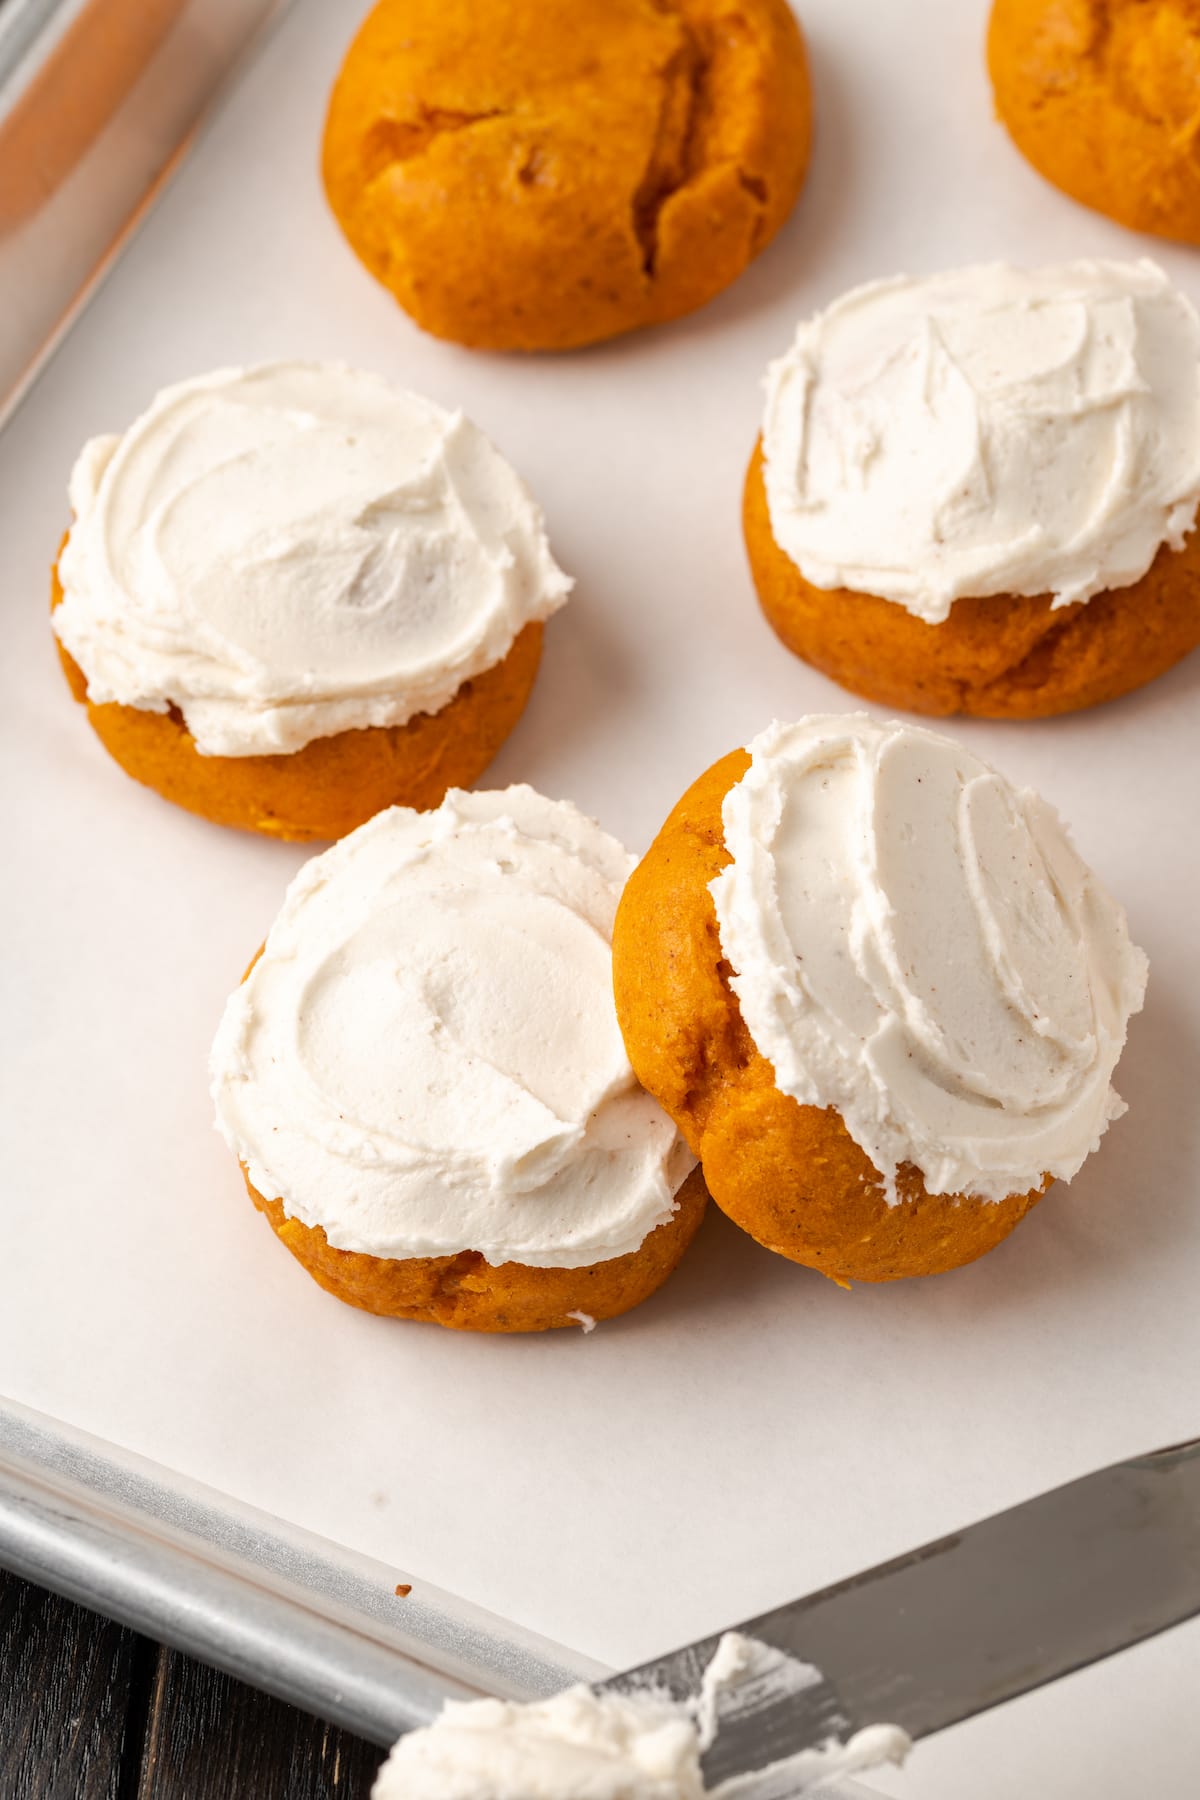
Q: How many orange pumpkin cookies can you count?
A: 6